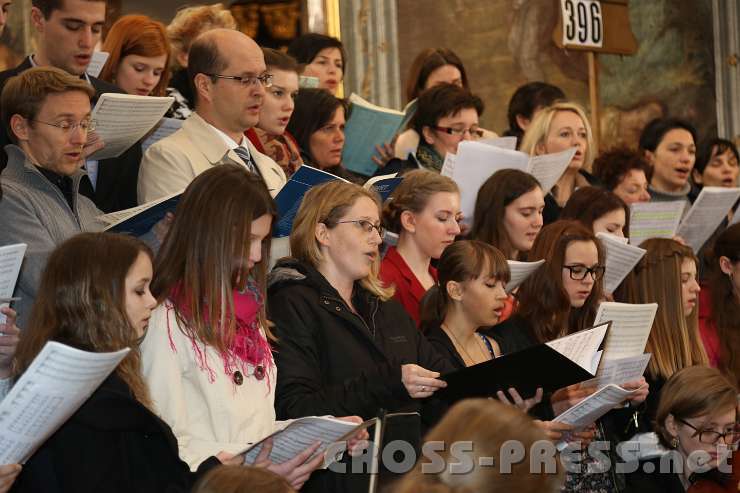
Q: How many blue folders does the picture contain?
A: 3